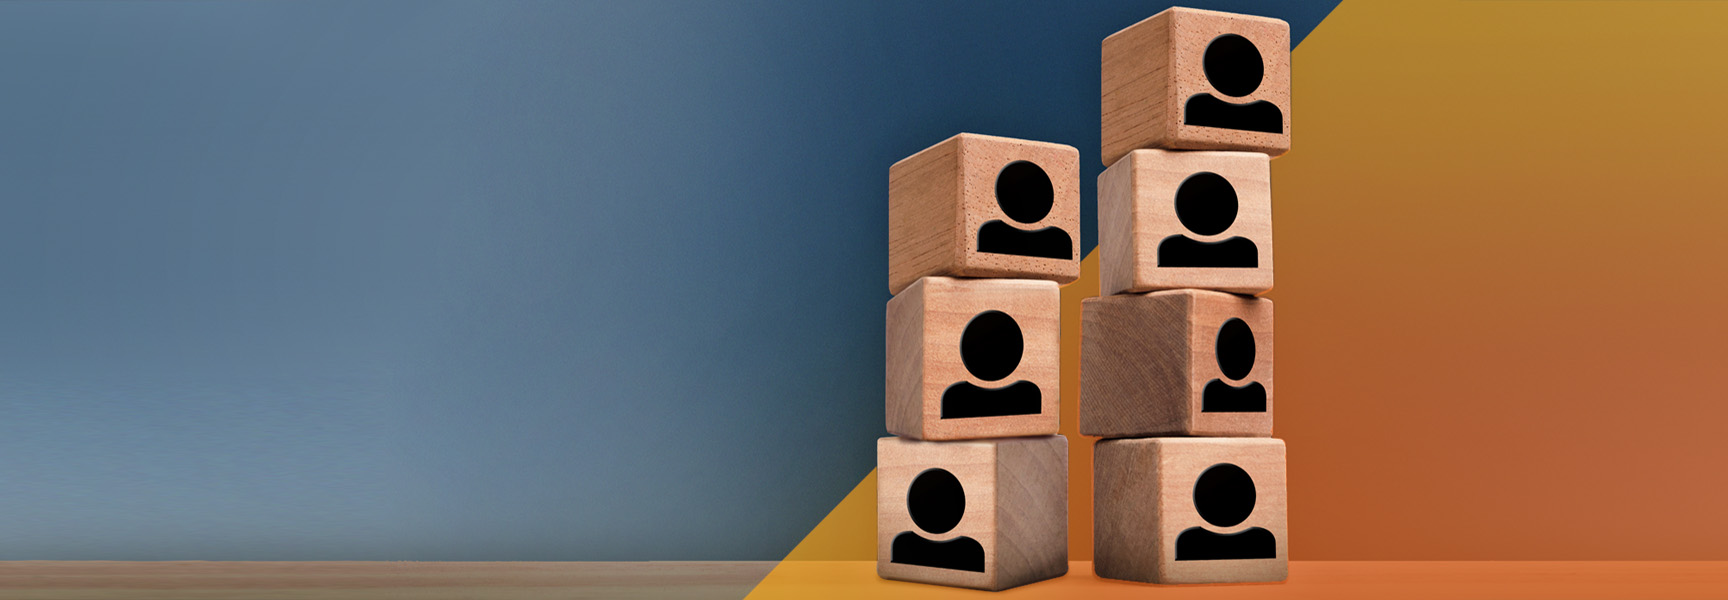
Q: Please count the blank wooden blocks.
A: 0